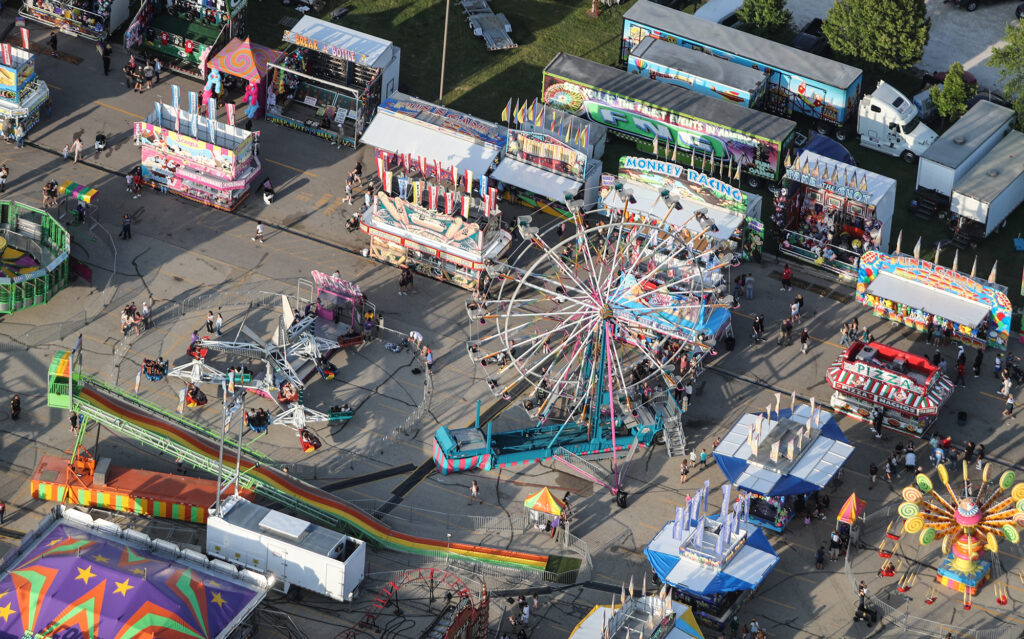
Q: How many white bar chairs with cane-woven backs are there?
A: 0